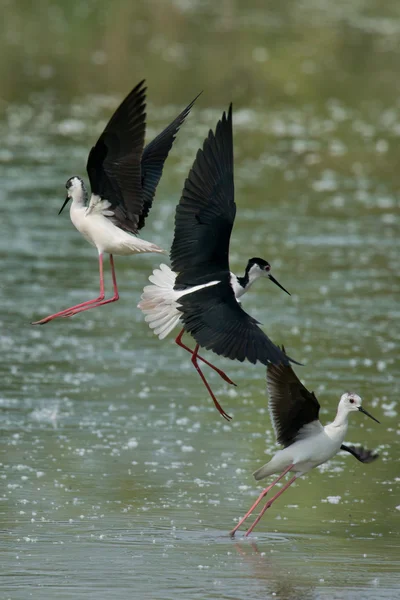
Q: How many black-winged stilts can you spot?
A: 3